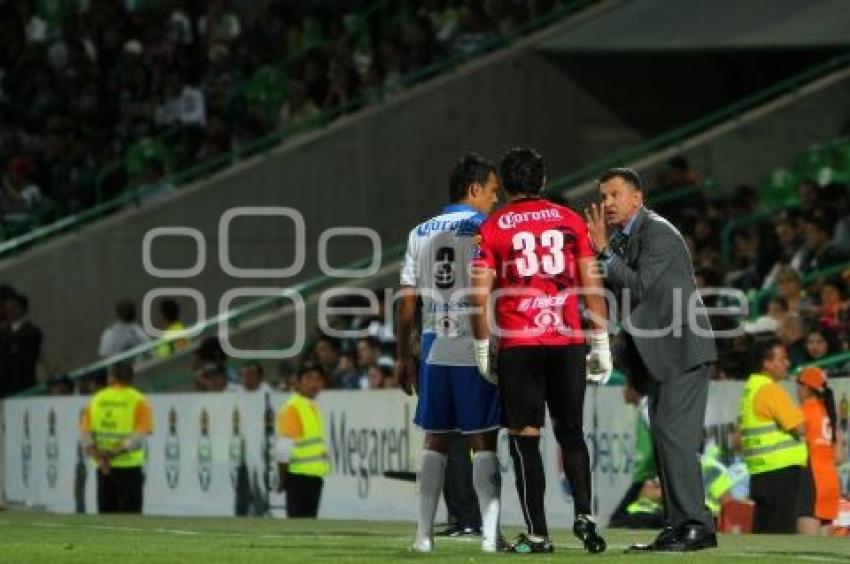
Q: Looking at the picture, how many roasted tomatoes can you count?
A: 0